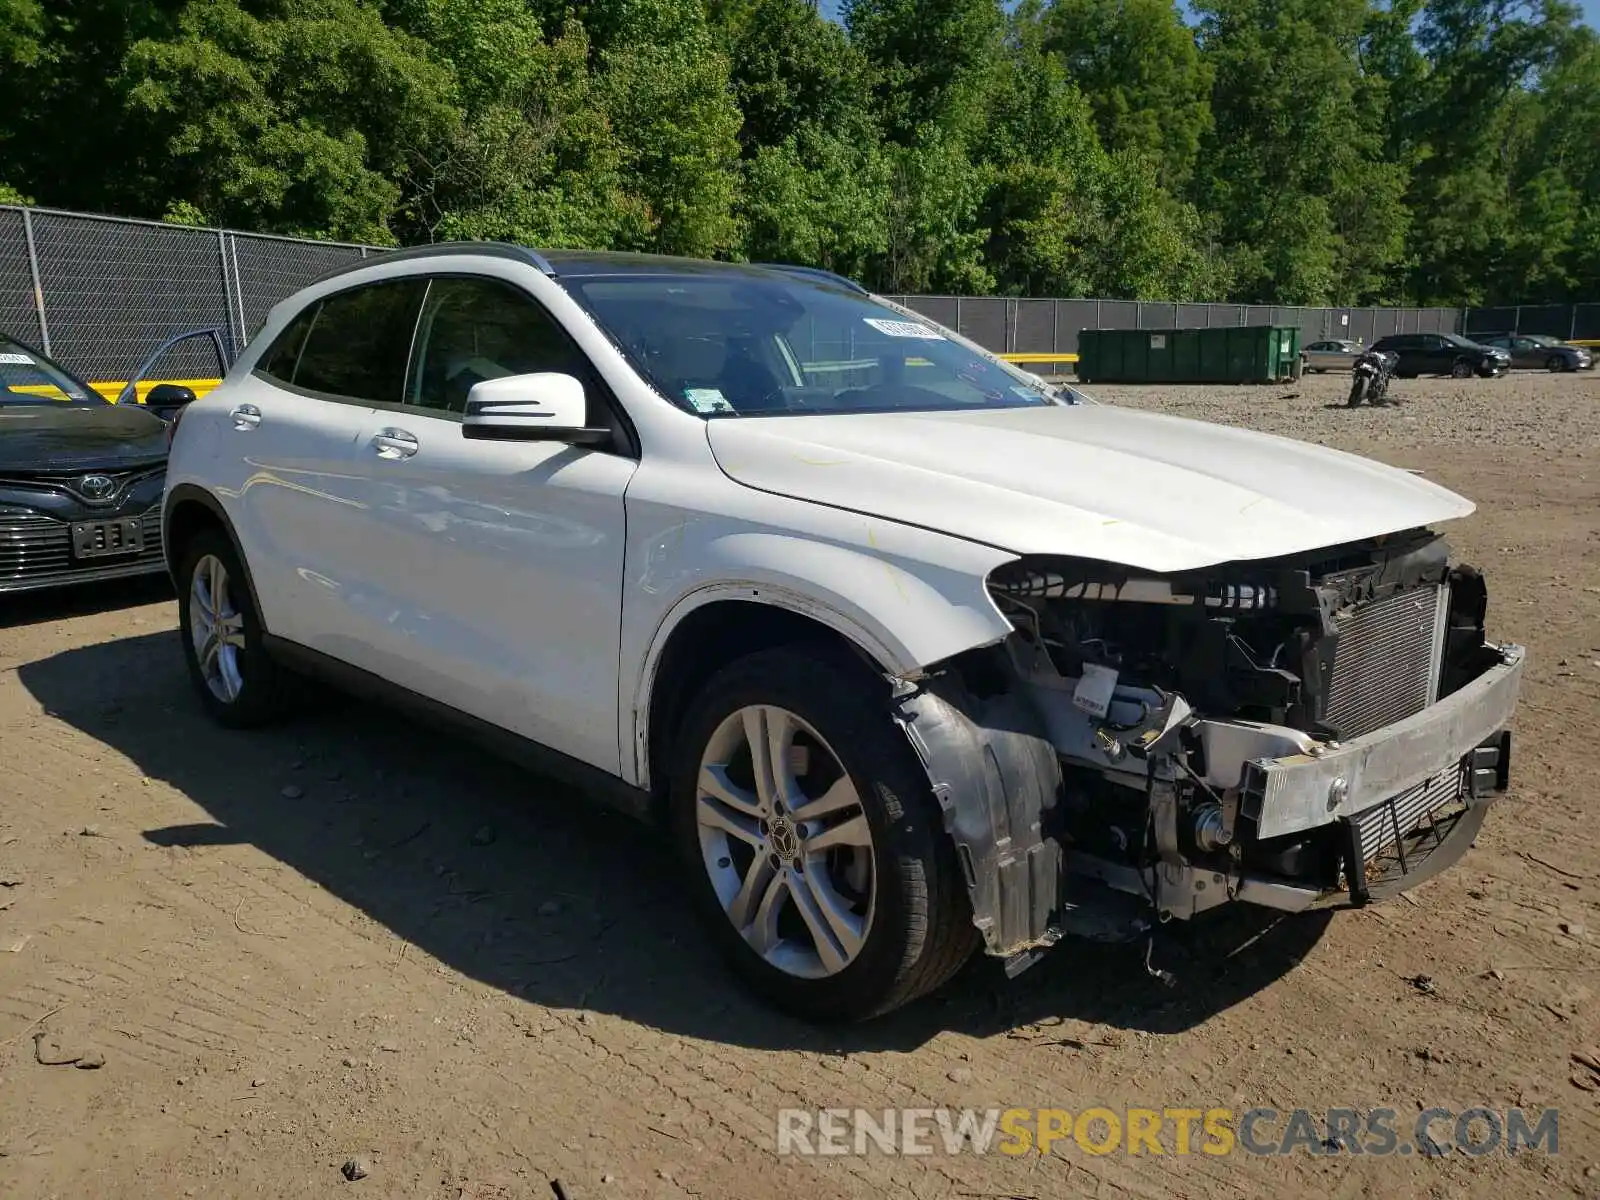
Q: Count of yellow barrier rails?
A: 3